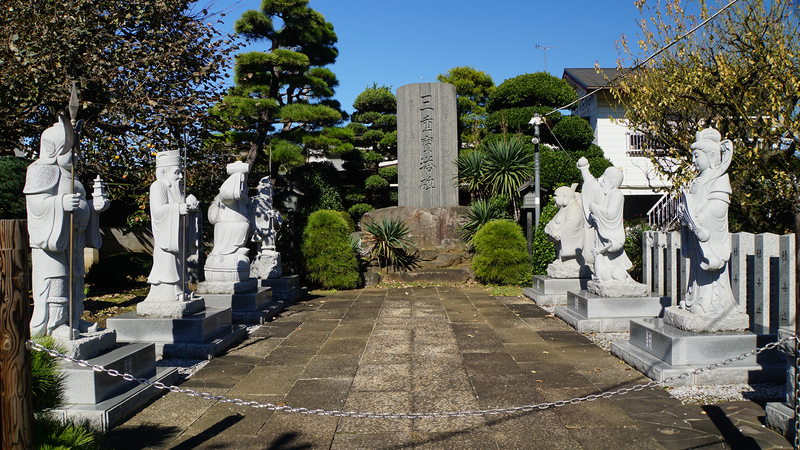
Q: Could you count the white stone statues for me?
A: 7